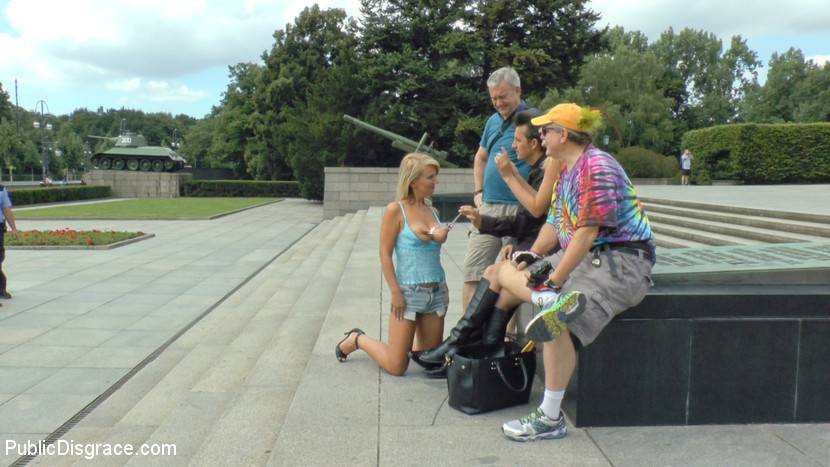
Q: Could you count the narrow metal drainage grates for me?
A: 1